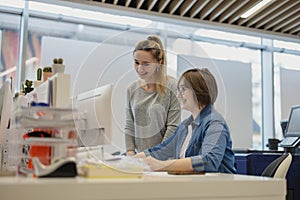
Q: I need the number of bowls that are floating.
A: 0